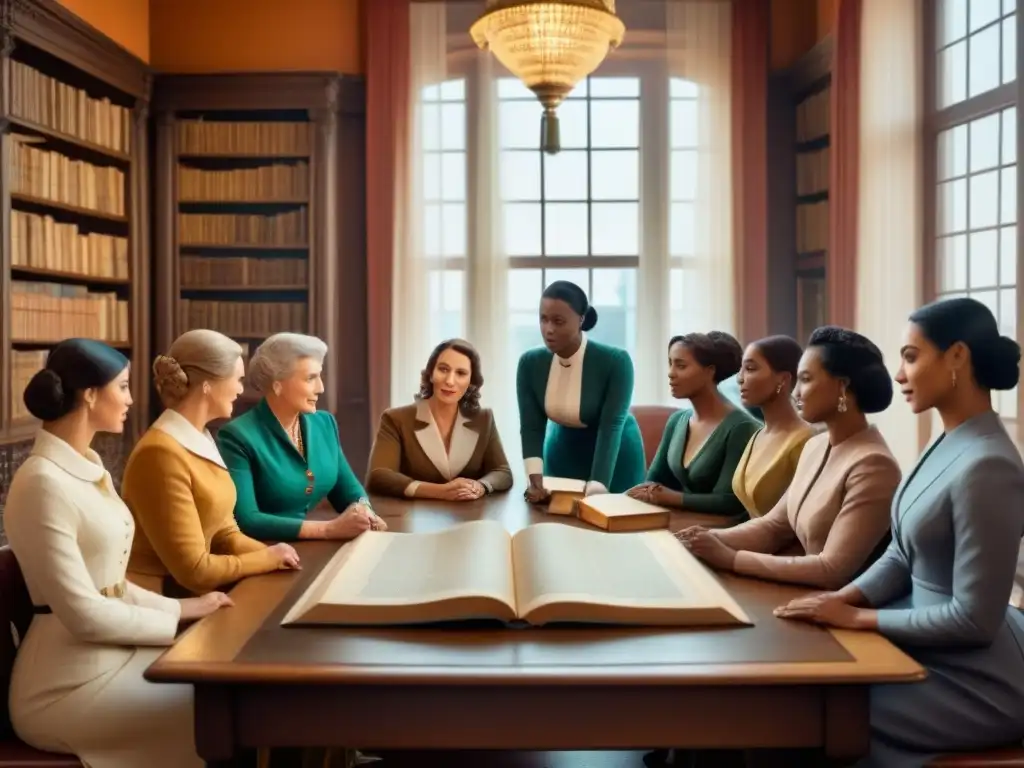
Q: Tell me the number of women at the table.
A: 9